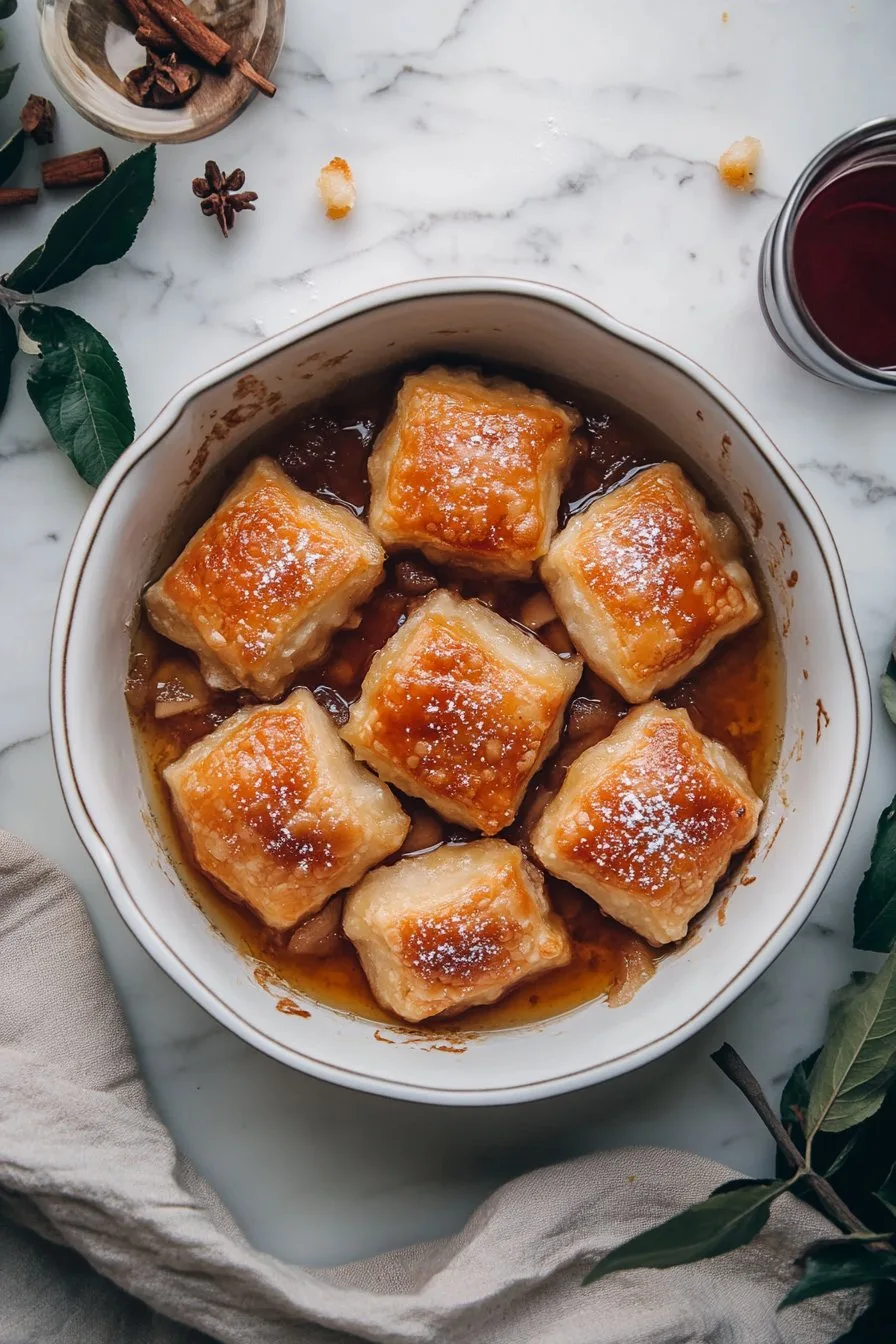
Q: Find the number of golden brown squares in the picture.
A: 7